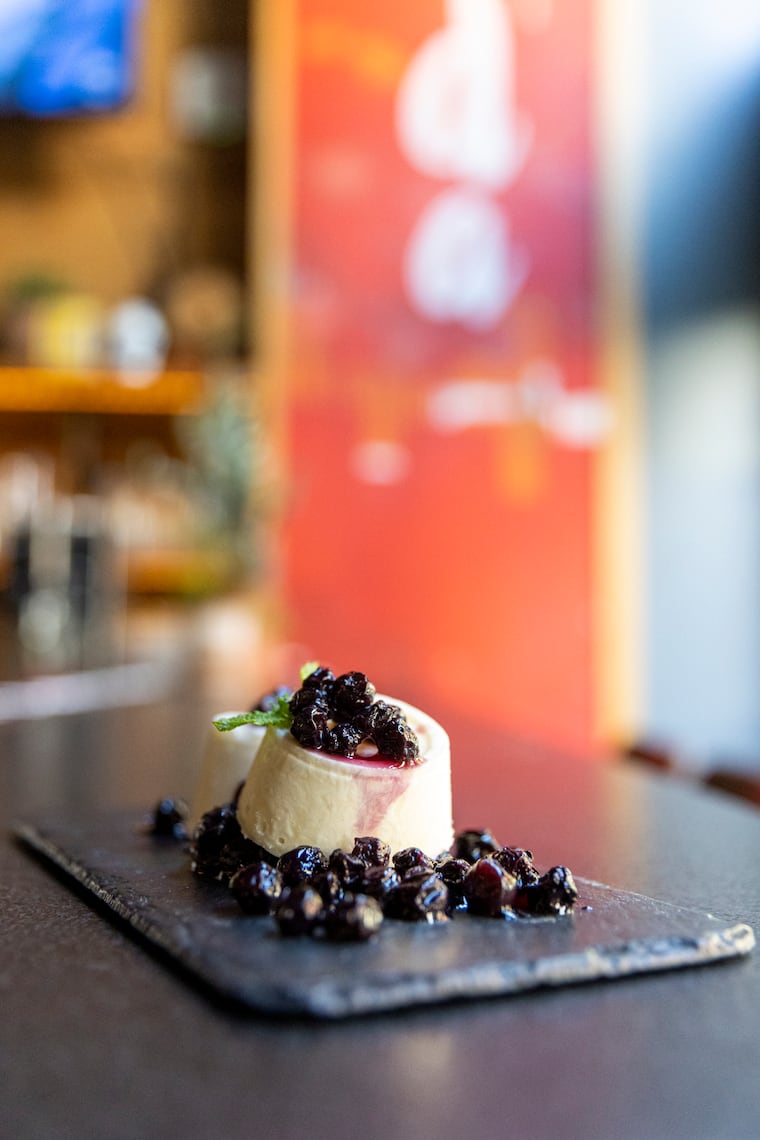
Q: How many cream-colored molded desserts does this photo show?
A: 2